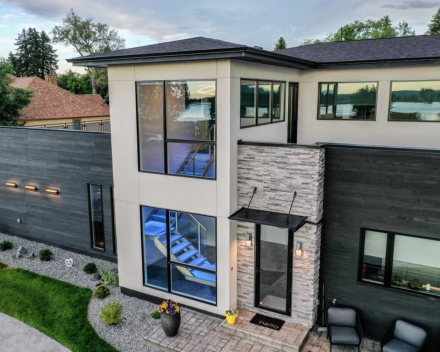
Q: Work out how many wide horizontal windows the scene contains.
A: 4